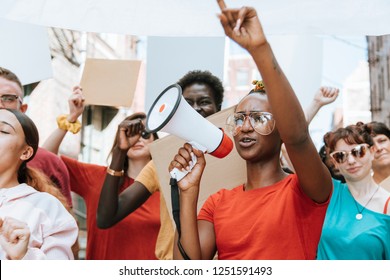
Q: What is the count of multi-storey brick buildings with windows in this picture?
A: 1